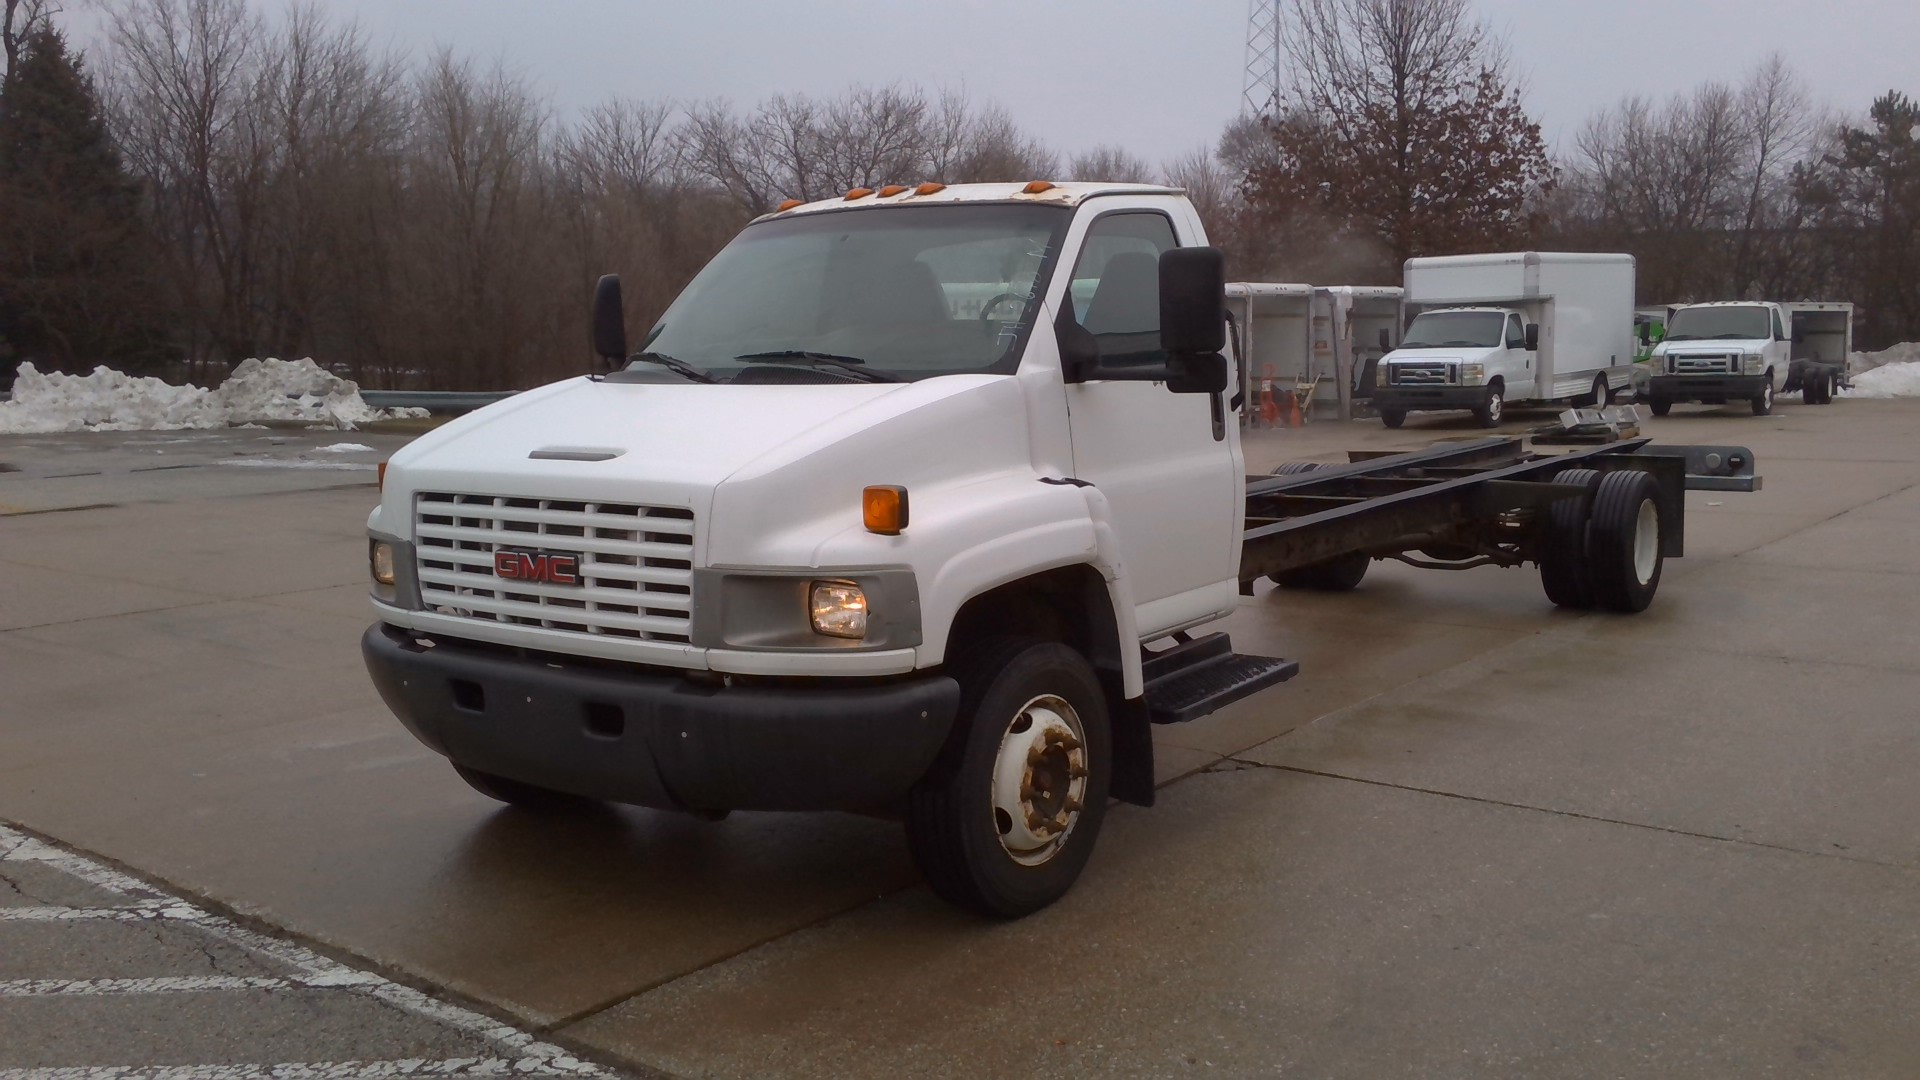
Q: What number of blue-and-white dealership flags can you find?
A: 0